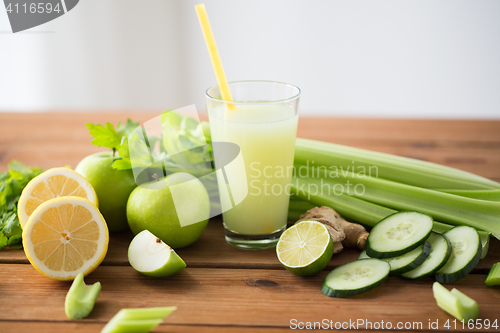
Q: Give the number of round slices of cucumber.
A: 5